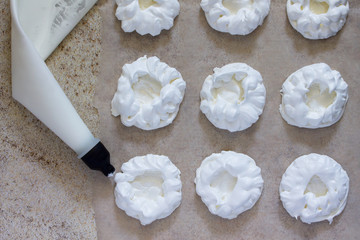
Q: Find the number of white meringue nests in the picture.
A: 9